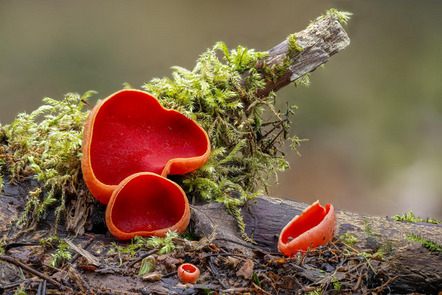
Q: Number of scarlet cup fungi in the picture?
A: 4